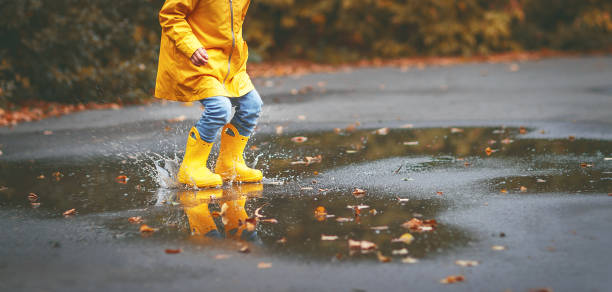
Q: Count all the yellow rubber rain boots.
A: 2